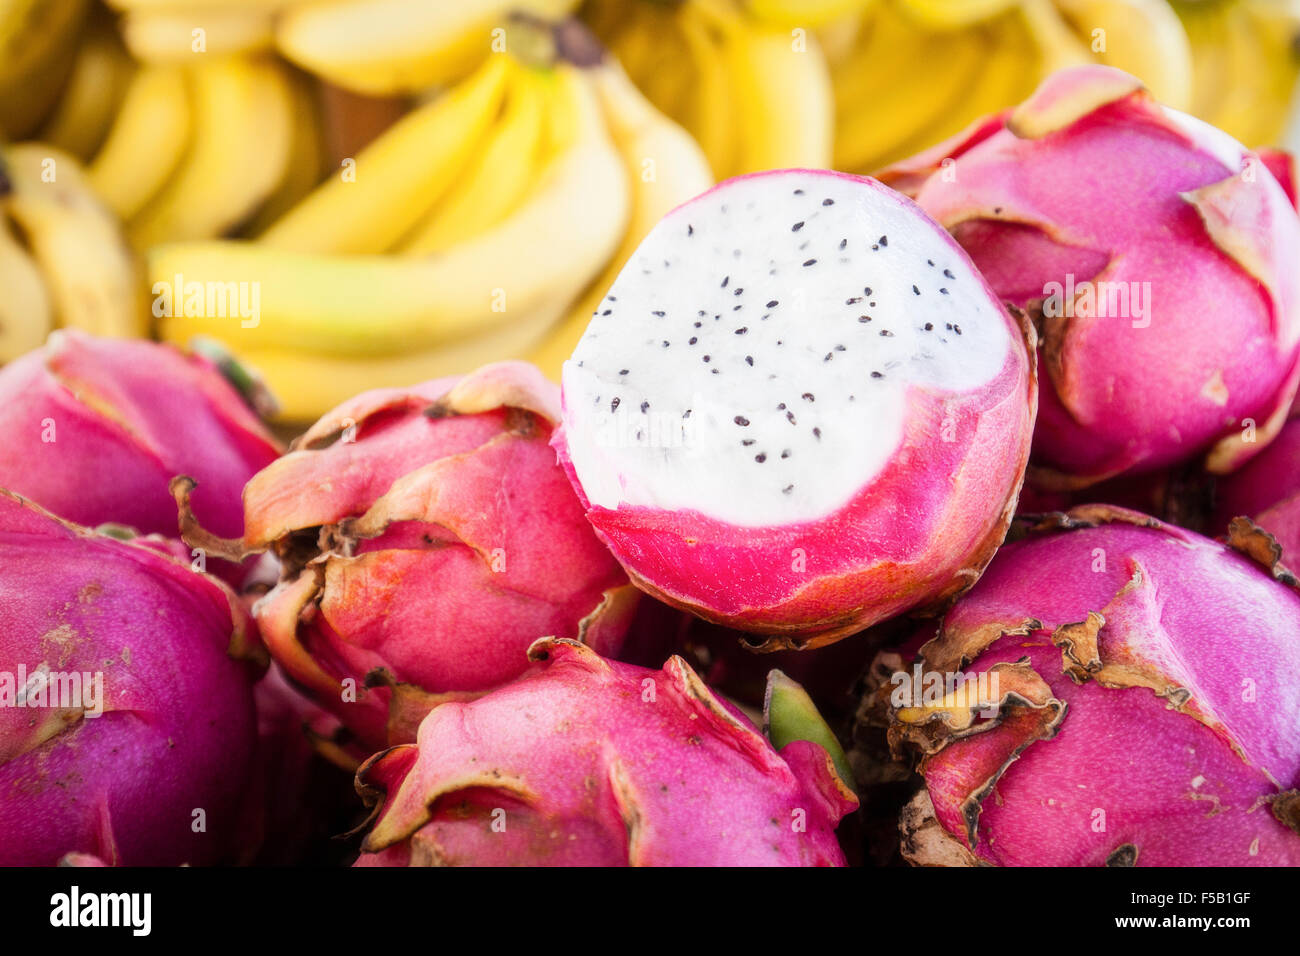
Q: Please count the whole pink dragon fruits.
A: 6